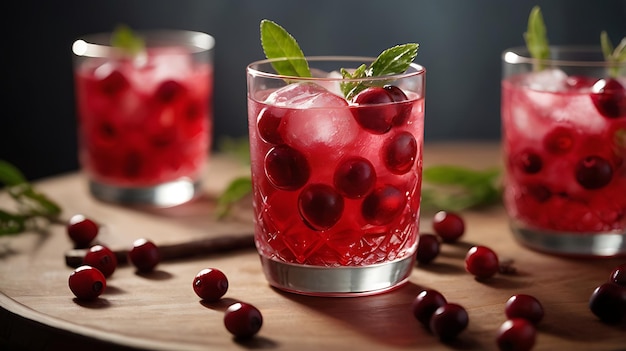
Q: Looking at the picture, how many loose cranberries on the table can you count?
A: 15